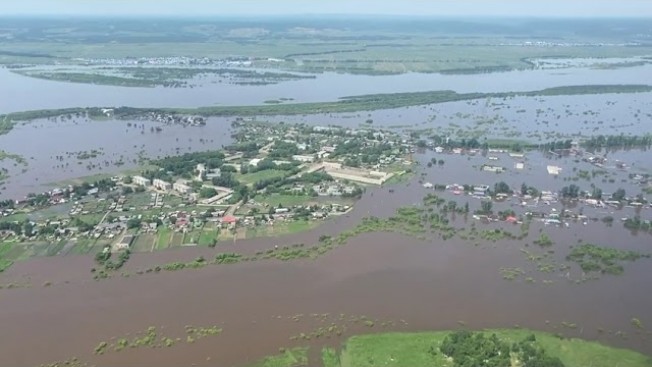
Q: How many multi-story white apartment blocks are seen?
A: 3